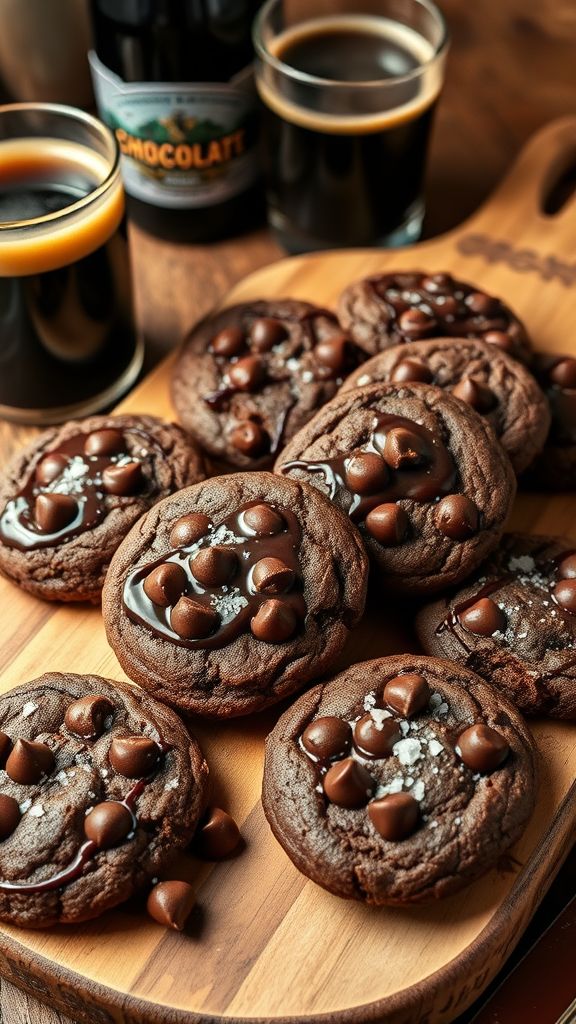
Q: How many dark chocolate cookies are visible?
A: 10